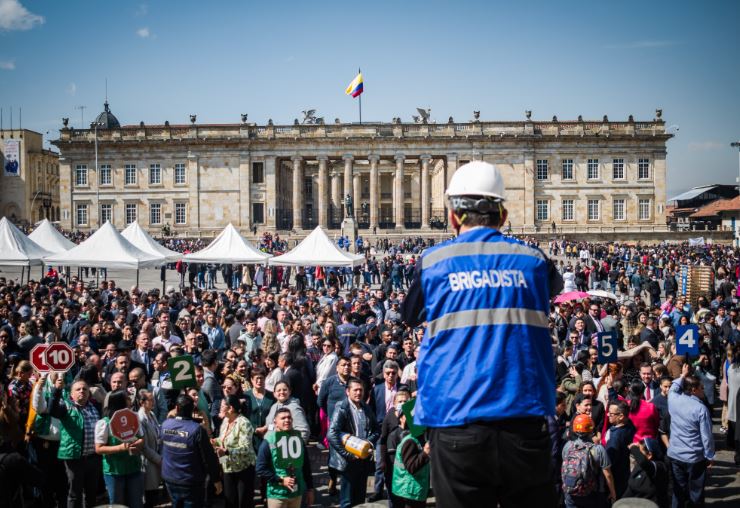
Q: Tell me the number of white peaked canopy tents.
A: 6